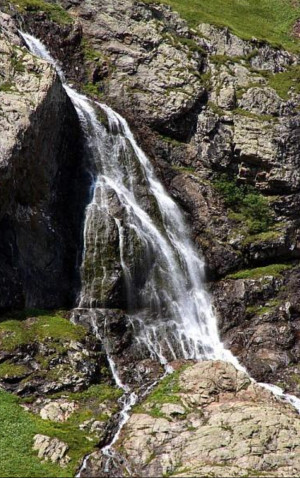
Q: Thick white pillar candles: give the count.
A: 0